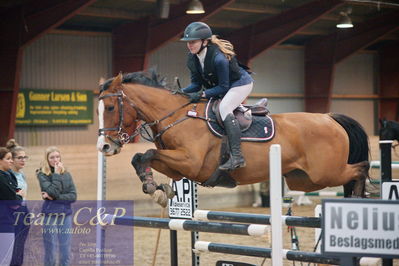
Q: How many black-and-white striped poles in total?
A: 3